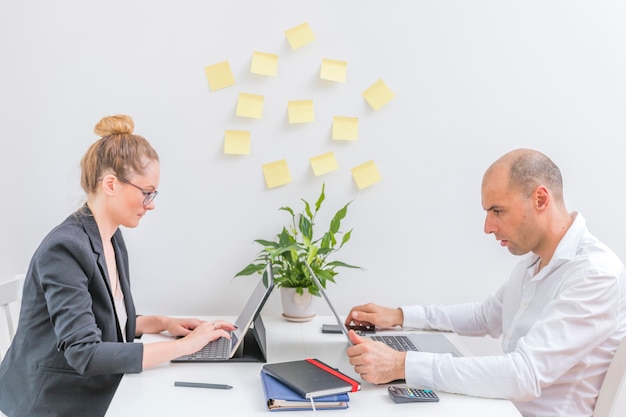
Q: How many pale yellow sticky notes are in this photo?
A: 12